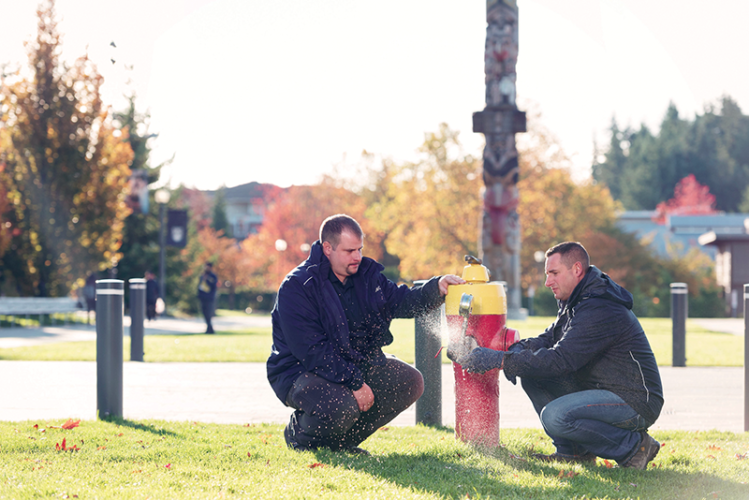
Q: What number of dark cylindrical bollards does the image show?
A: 5